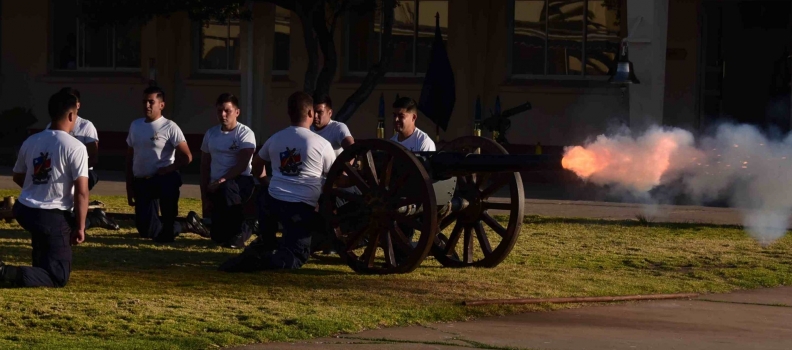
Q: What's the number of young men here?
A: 7